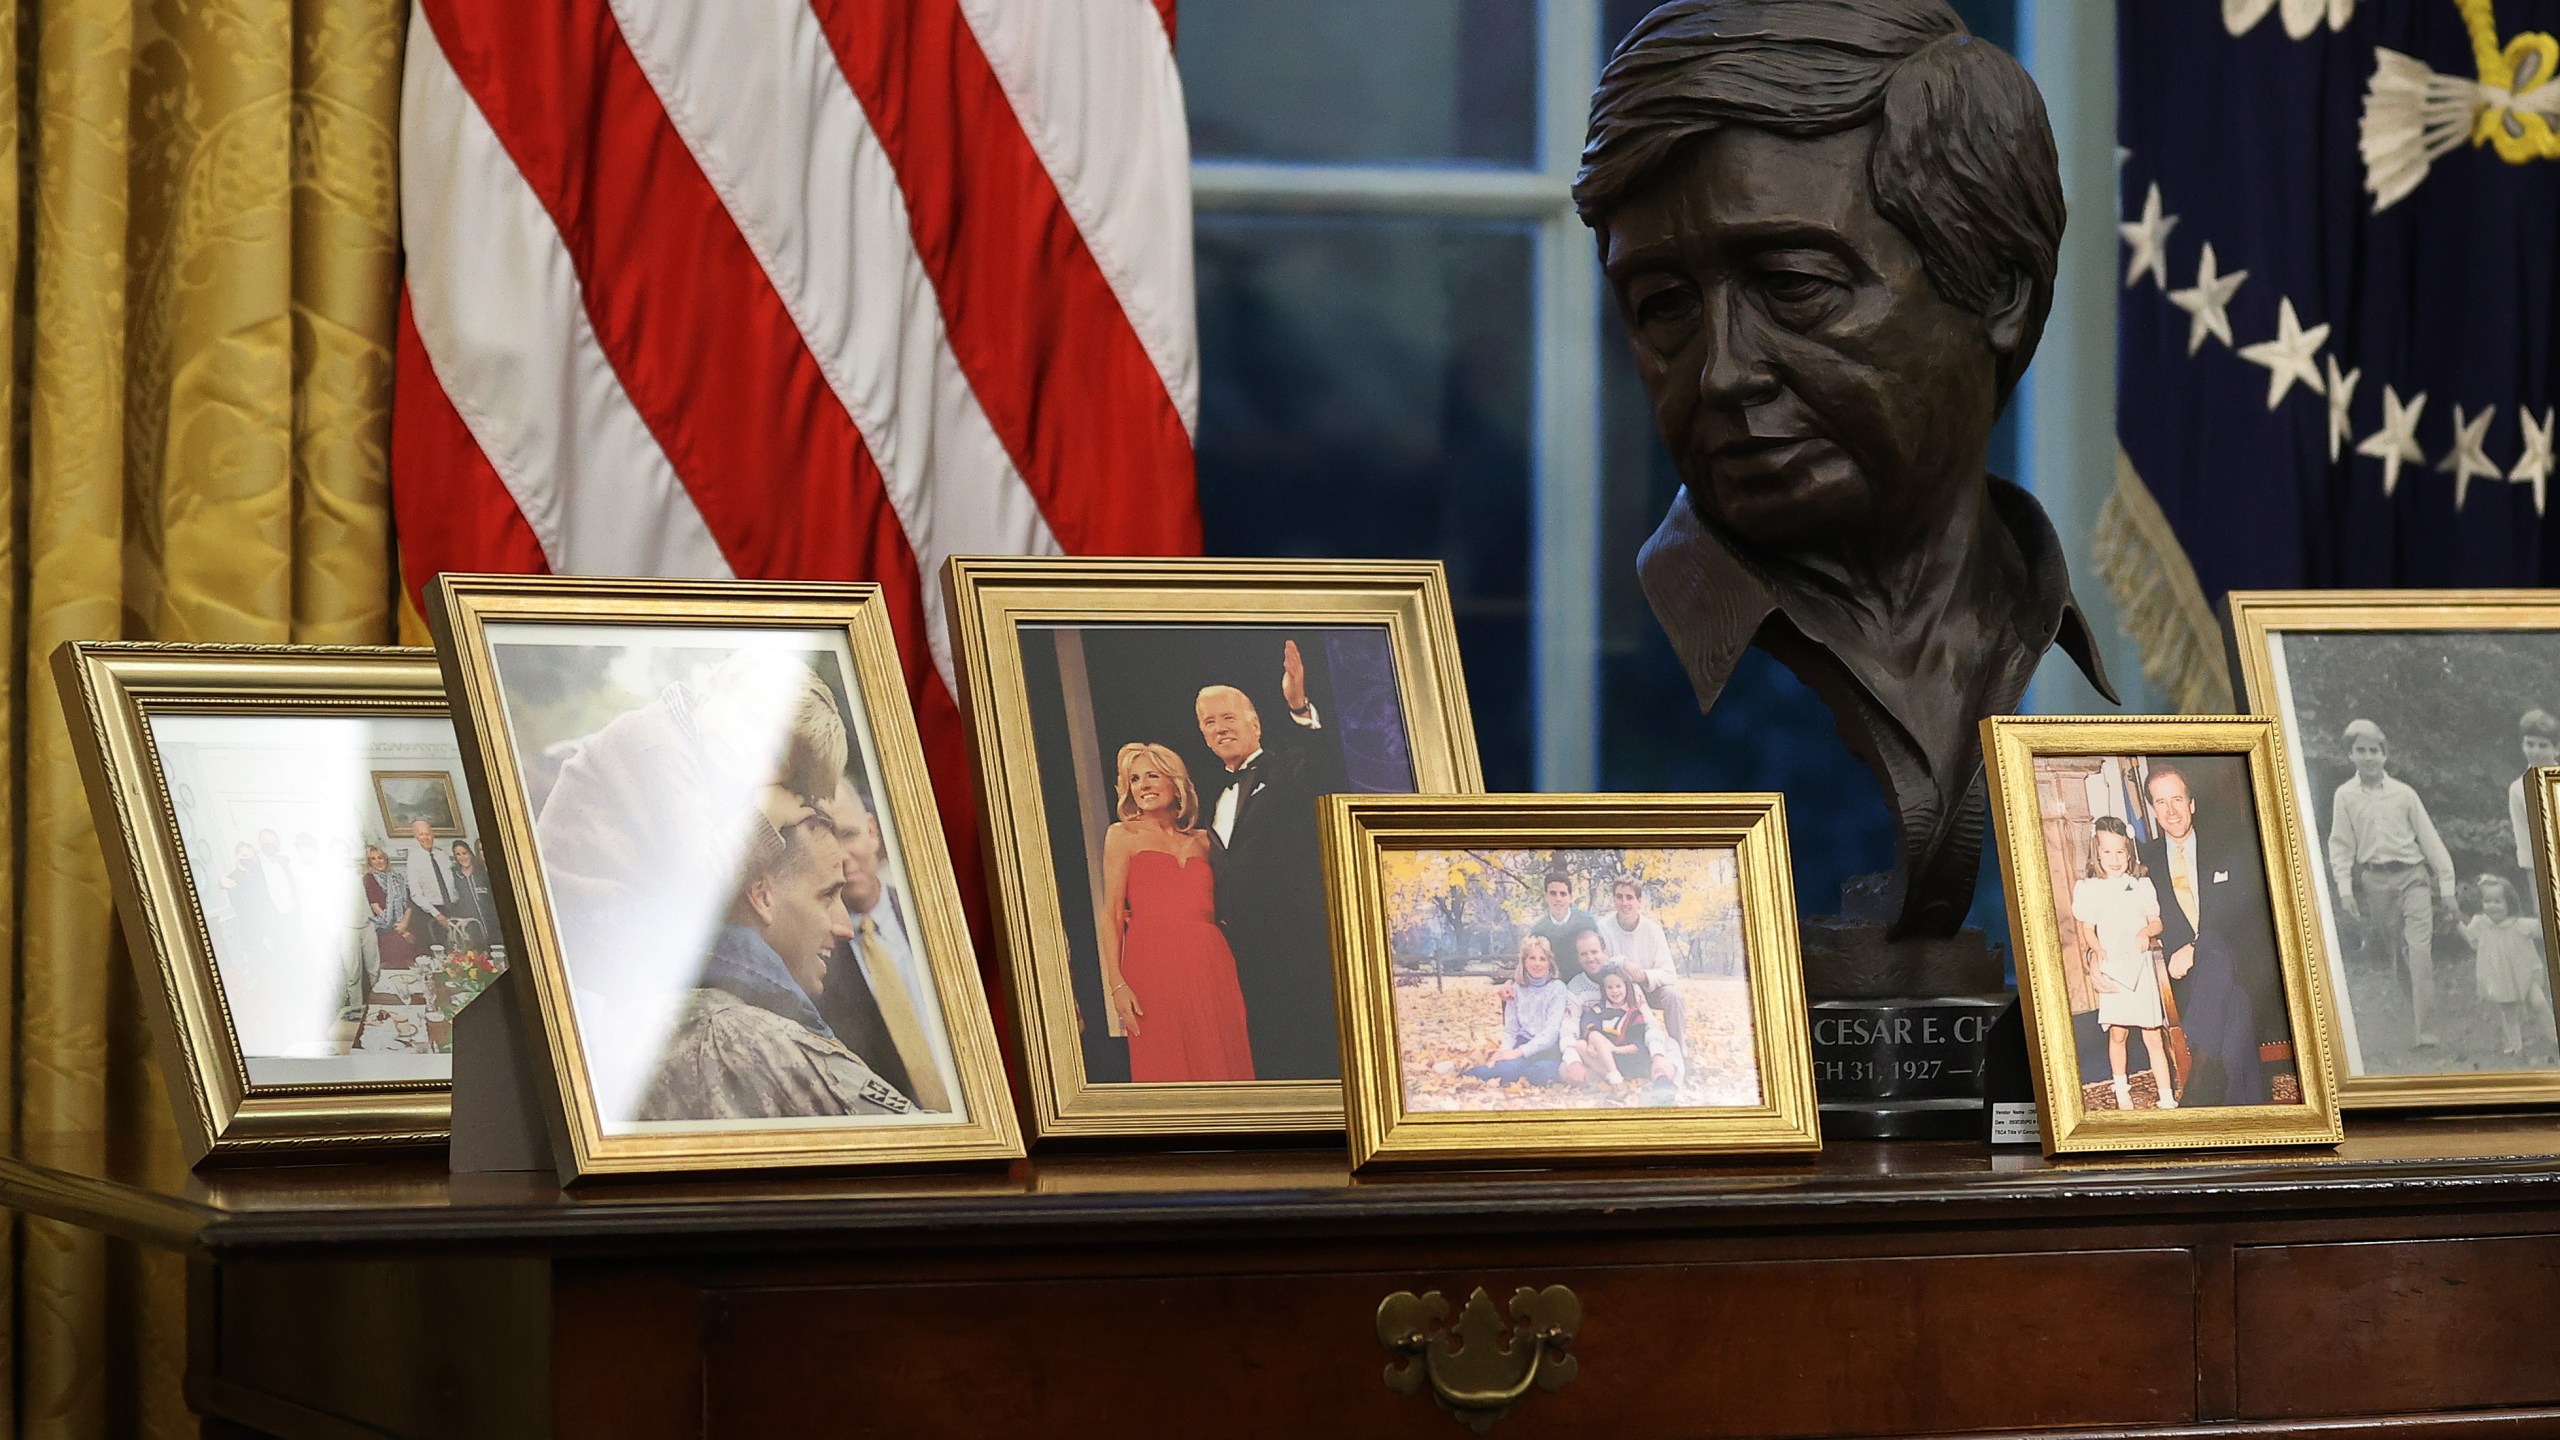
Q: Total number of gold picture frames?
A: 7